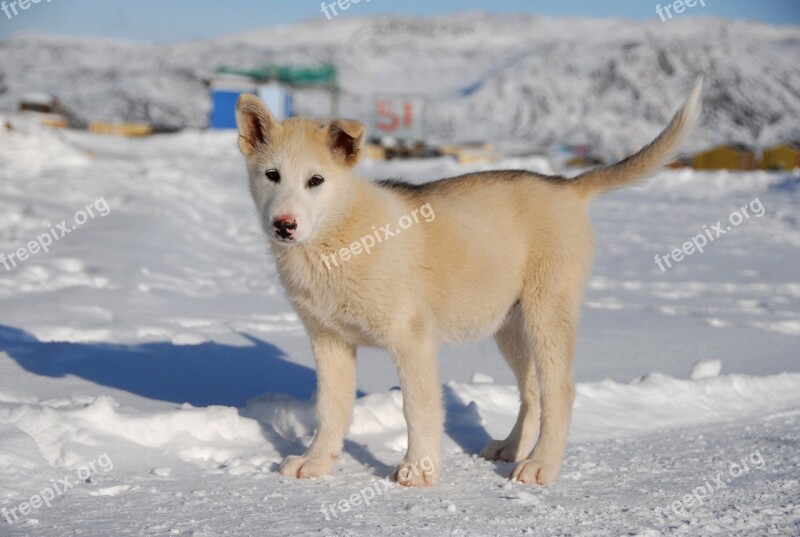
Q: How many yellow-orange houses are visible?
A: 2